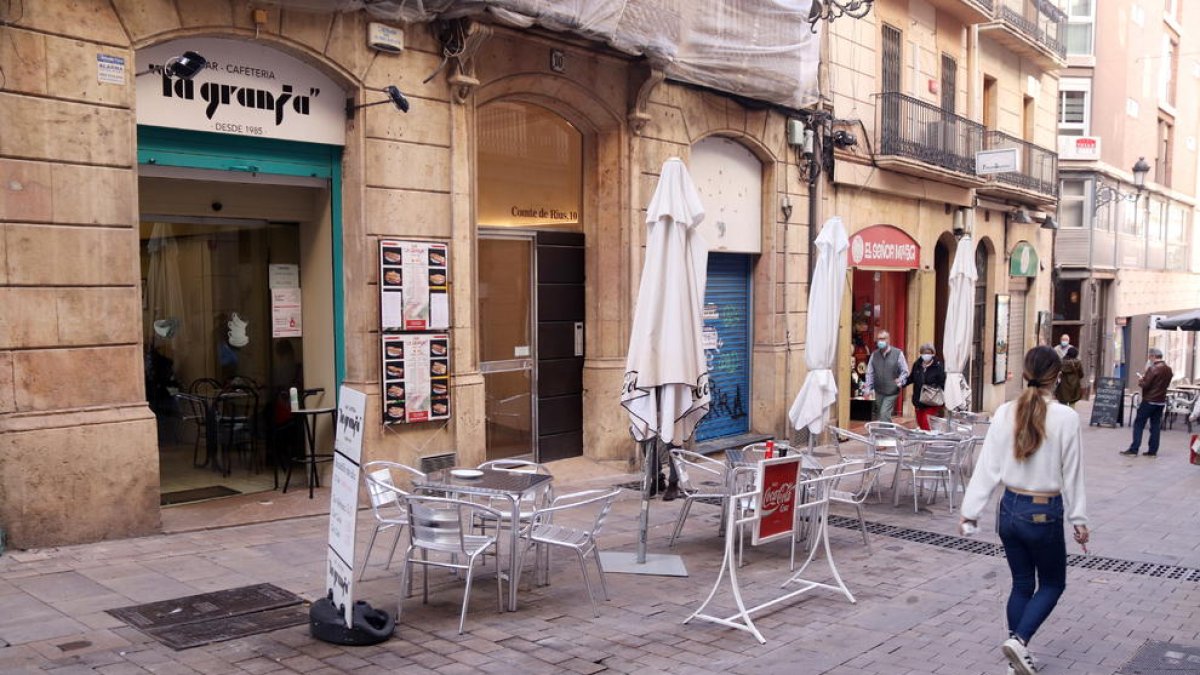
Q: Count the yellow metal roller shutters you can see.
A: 0